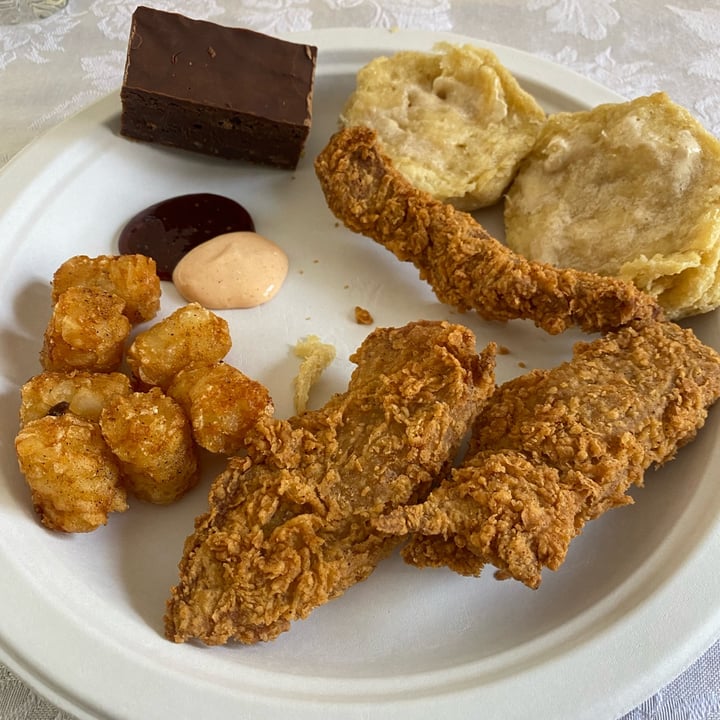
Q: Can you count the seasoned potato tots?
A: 7